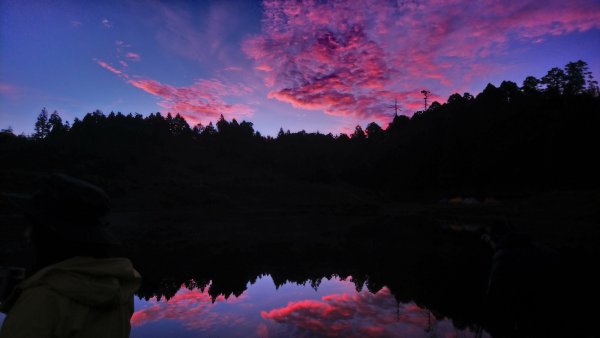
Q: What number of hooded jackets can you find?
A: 1